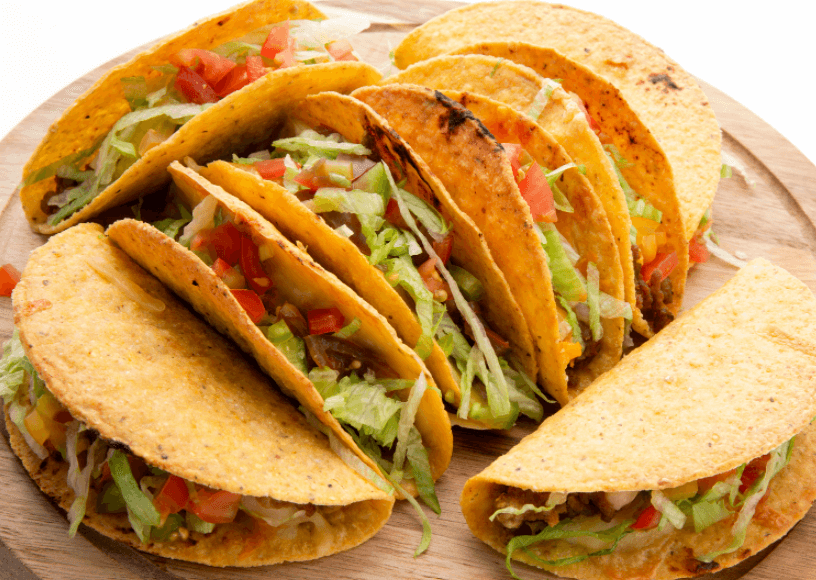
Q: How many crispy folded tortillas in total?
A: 8